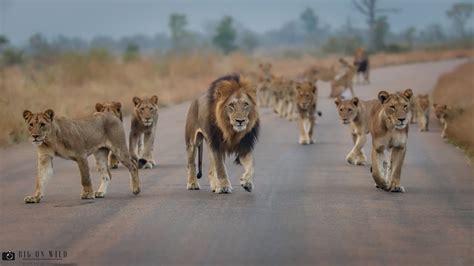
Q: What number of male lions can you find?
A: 2